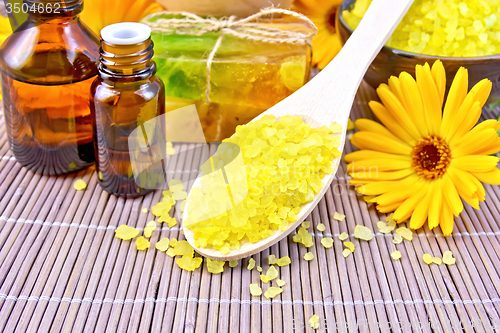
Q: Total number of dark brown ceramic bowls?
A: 1